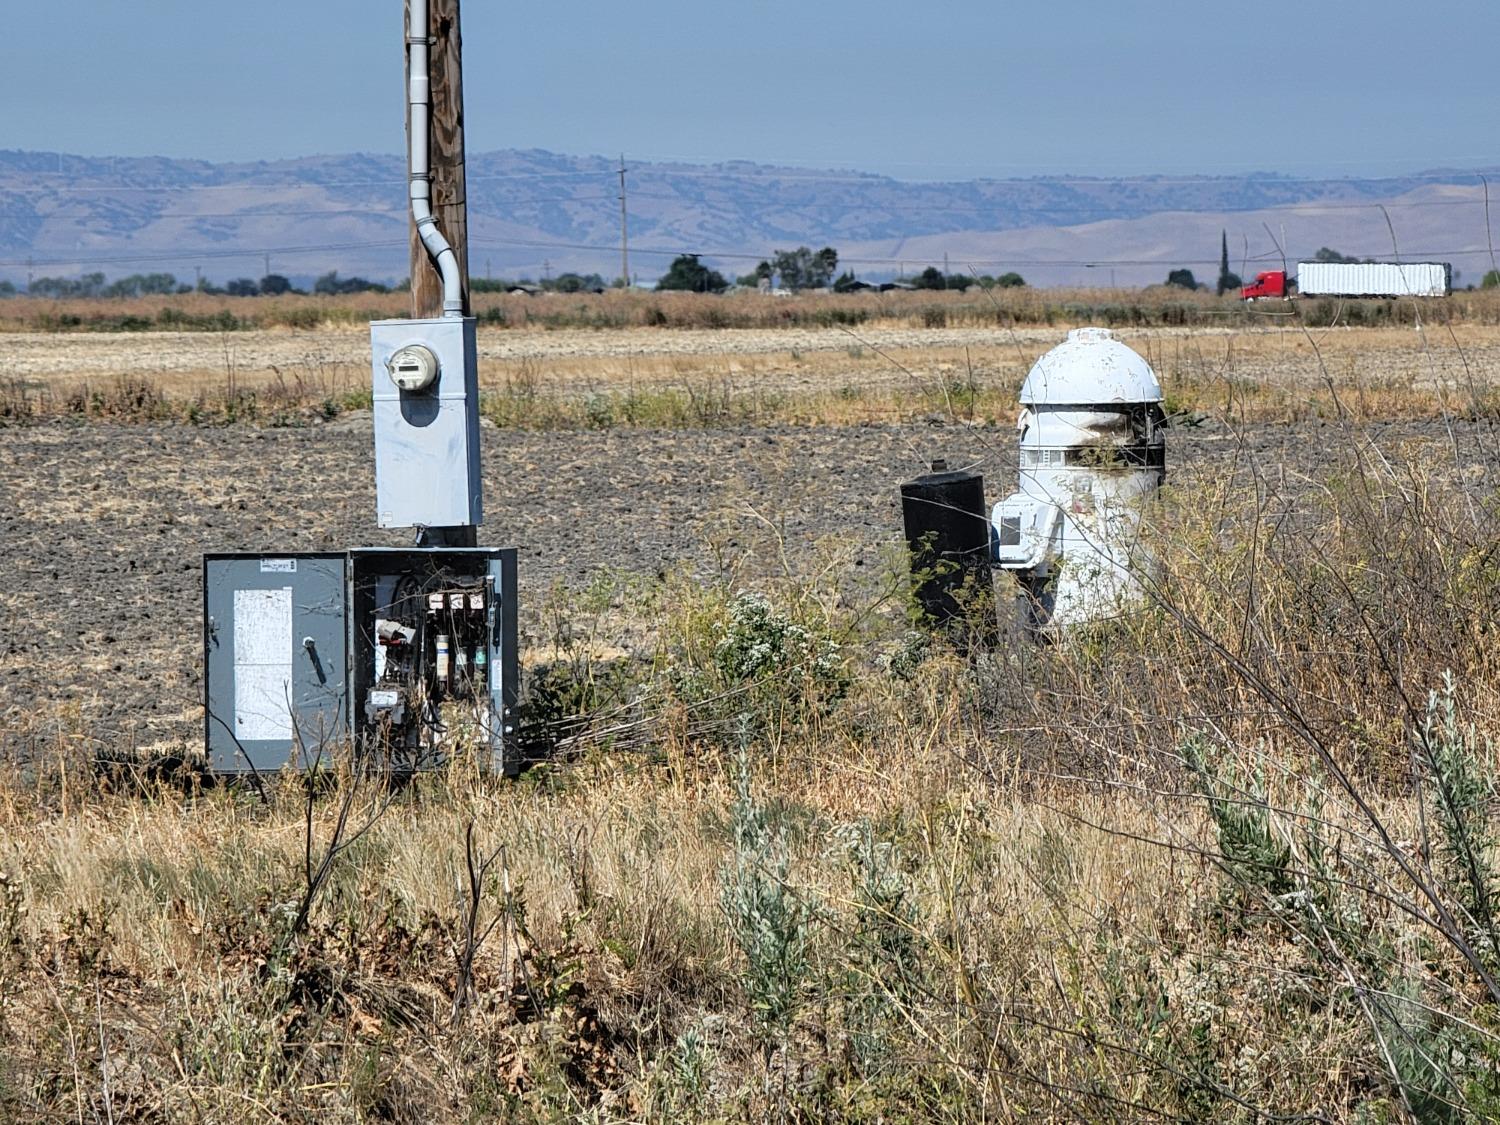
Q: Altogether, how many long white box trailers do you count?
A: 1